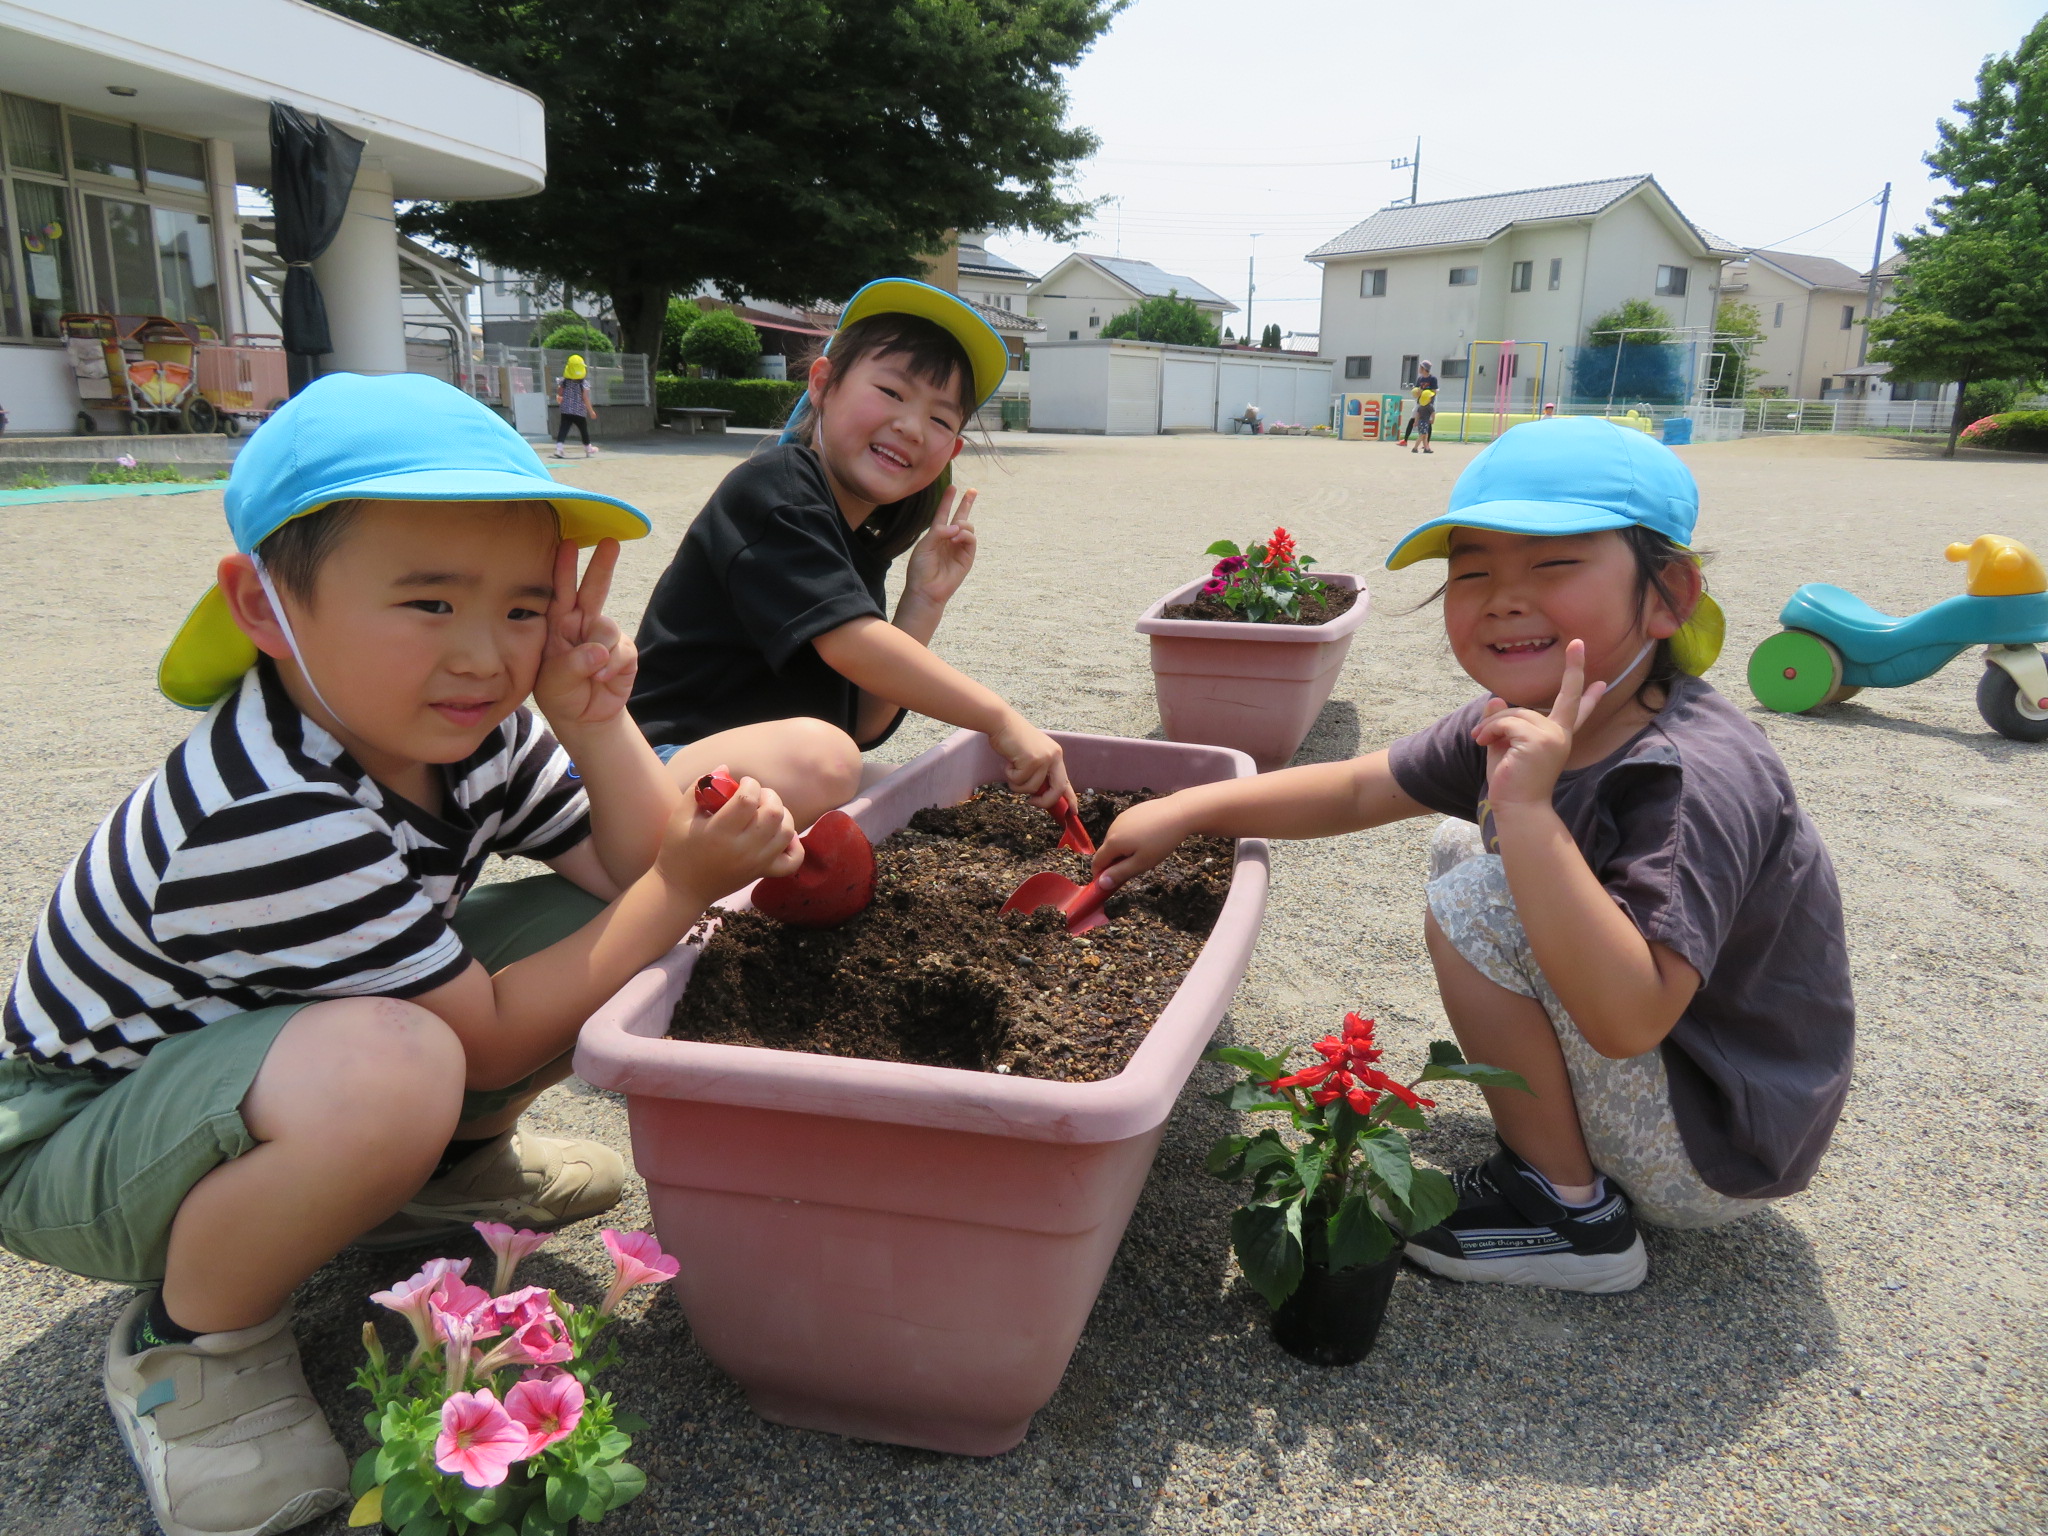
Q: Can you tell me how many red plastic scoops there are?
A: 3